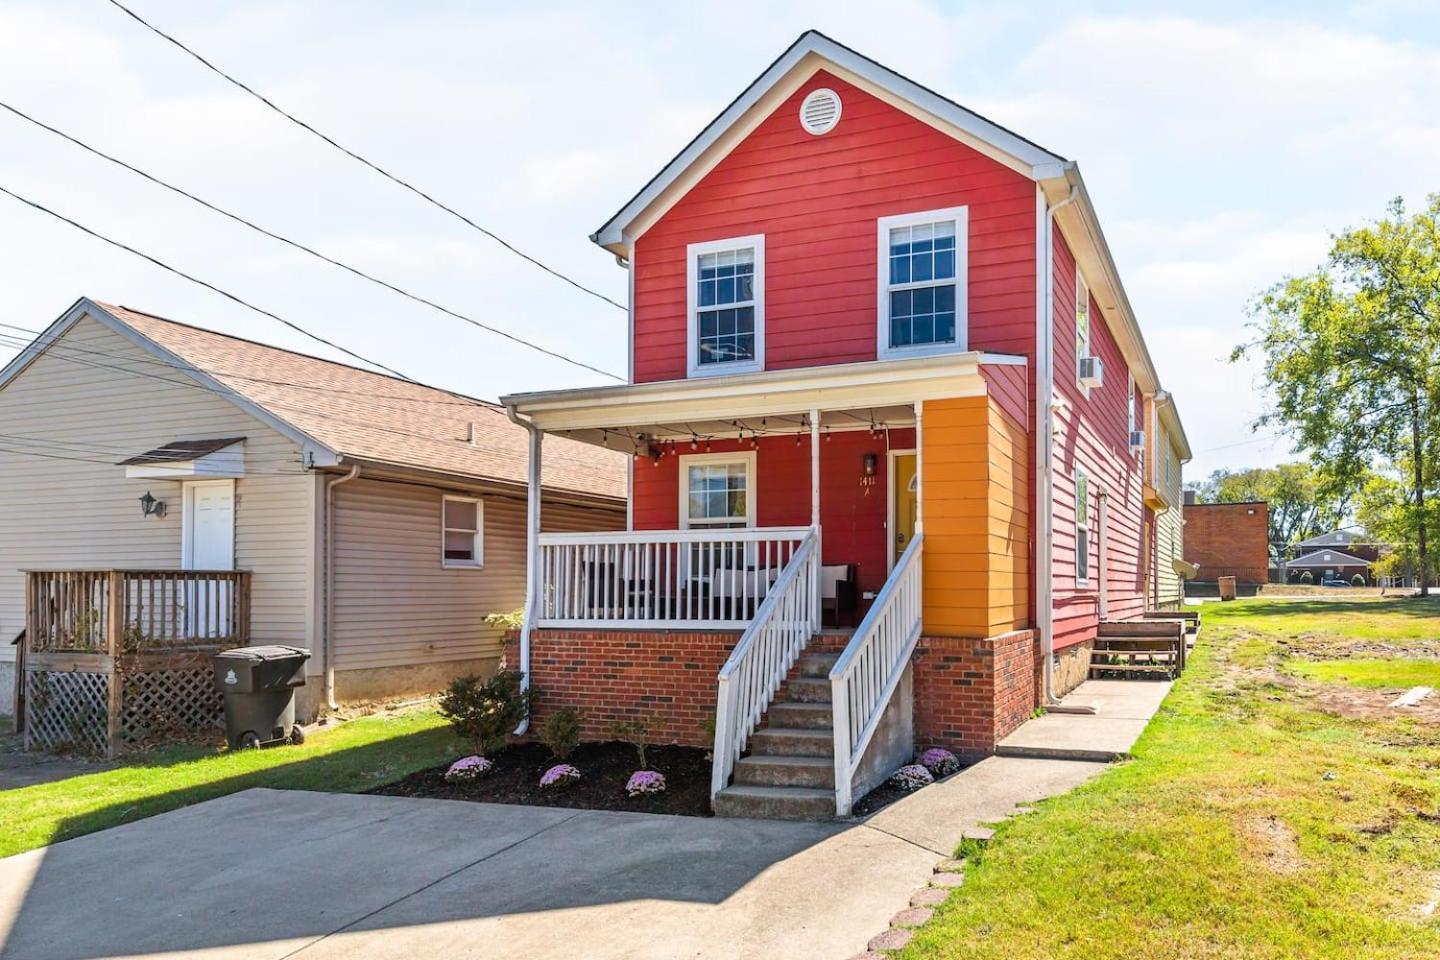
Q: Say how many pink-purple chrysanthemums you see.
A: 5